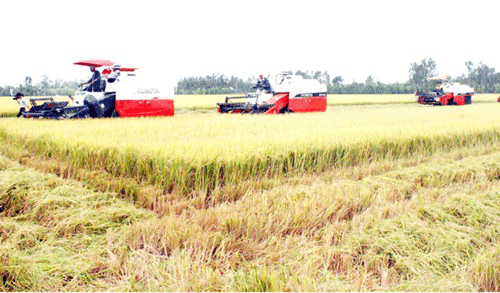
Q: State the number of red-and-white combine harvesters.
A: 3